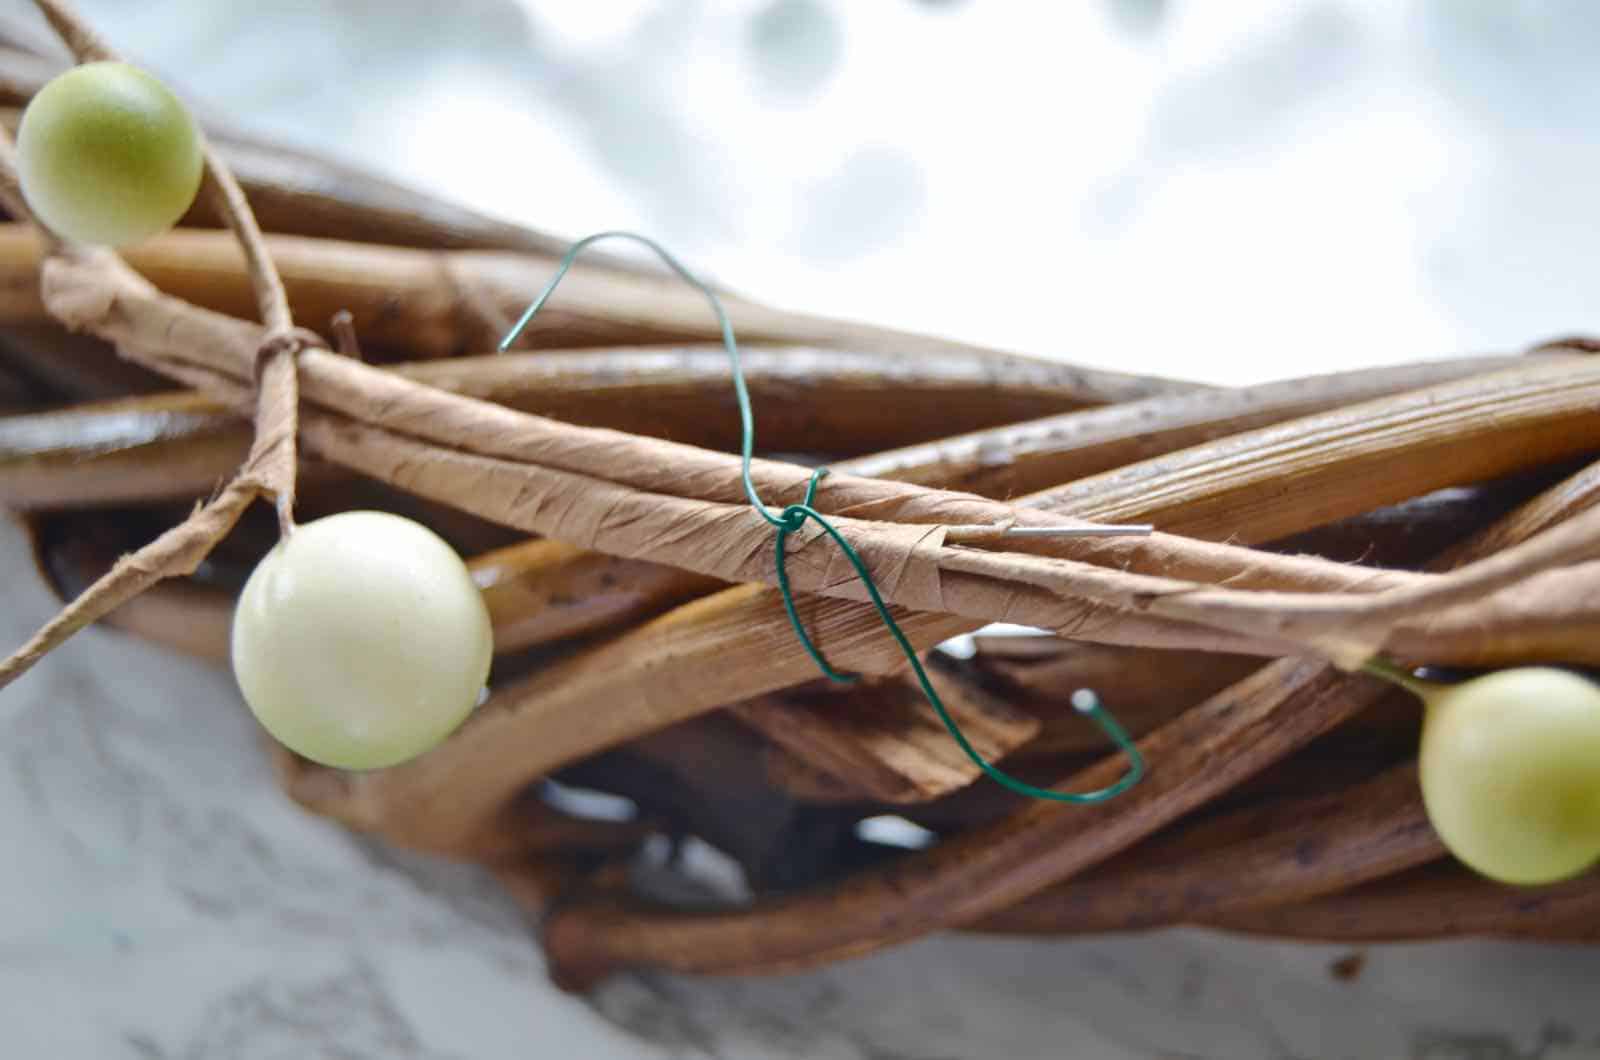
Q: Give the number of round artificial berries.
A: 3